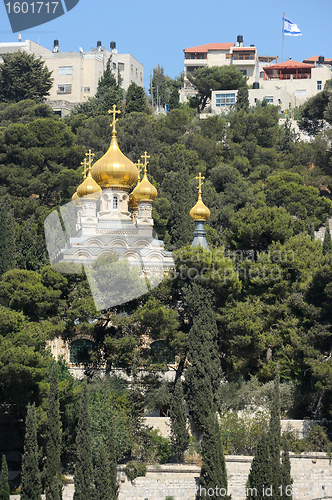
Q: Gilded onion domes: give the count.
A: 6